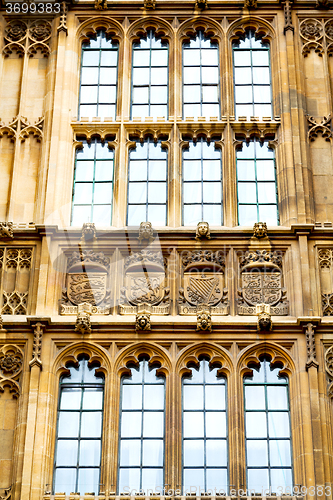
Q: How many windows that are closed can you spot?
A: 12